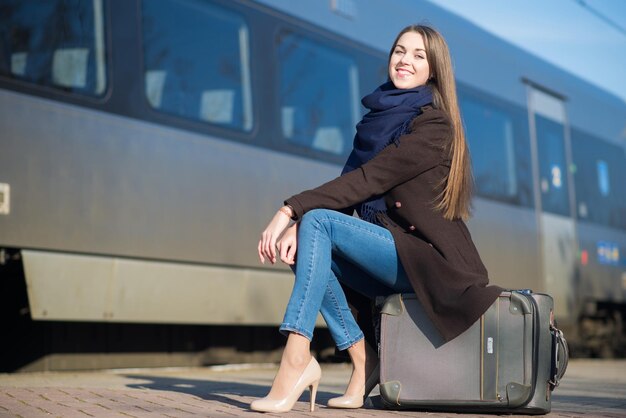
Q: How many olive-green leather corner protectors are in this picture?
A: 4